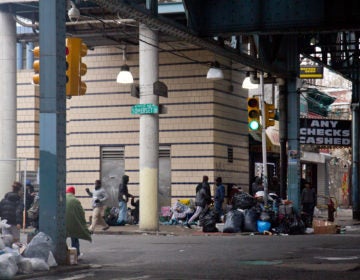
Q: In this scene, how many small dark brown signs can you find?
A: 2